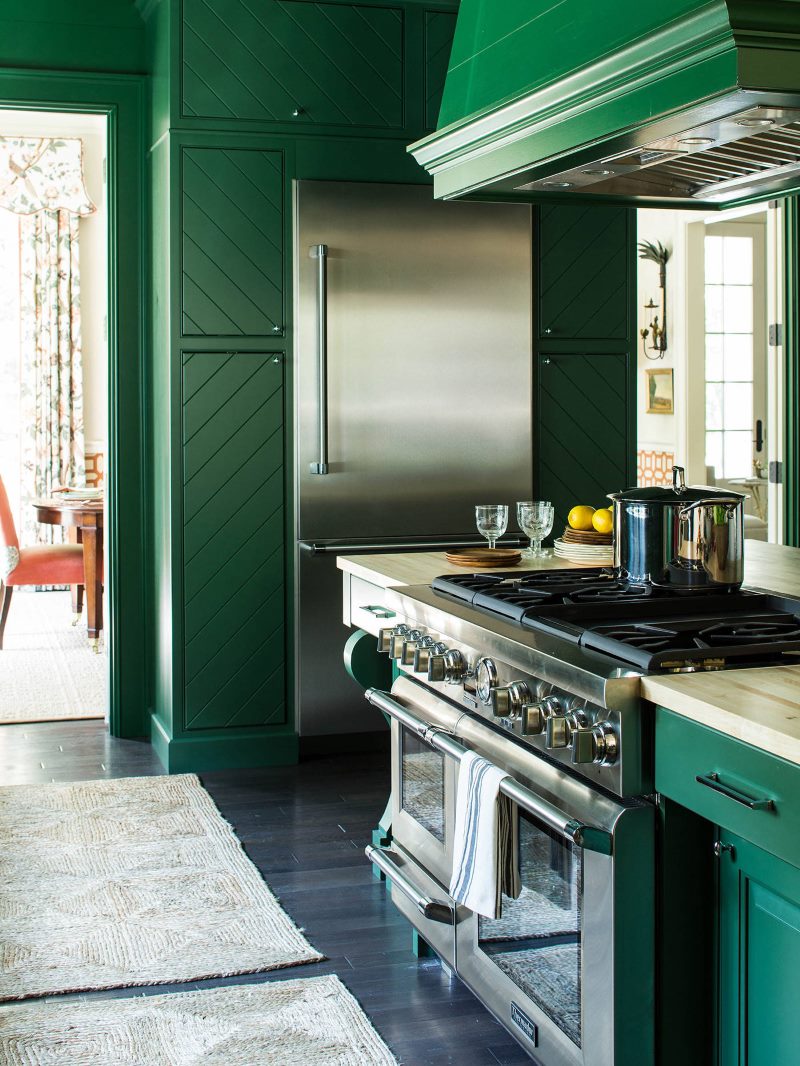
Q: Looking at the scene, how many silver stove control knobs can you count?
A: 9